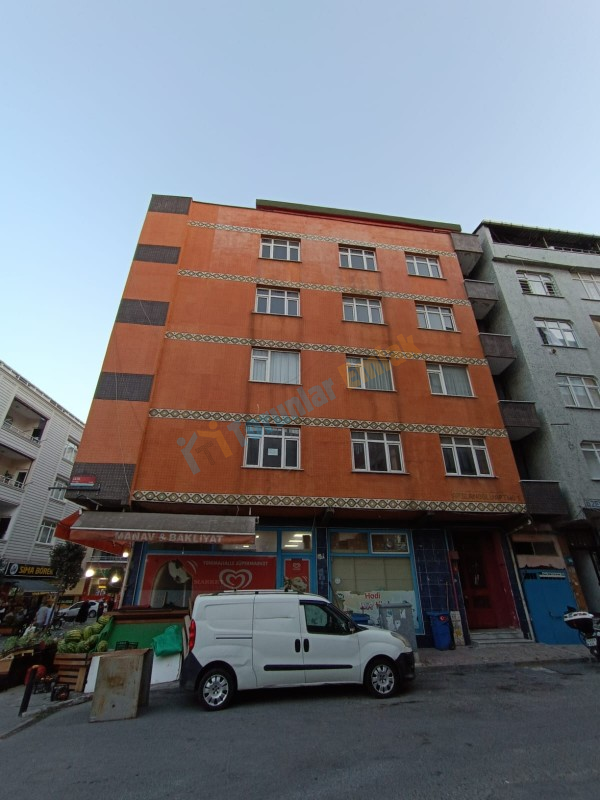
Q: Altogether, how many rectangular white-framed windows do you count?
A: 12